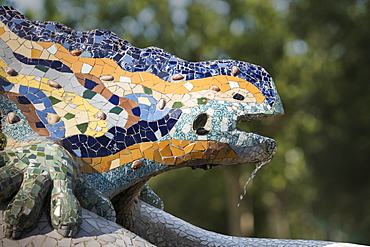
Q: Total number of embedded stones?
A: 12